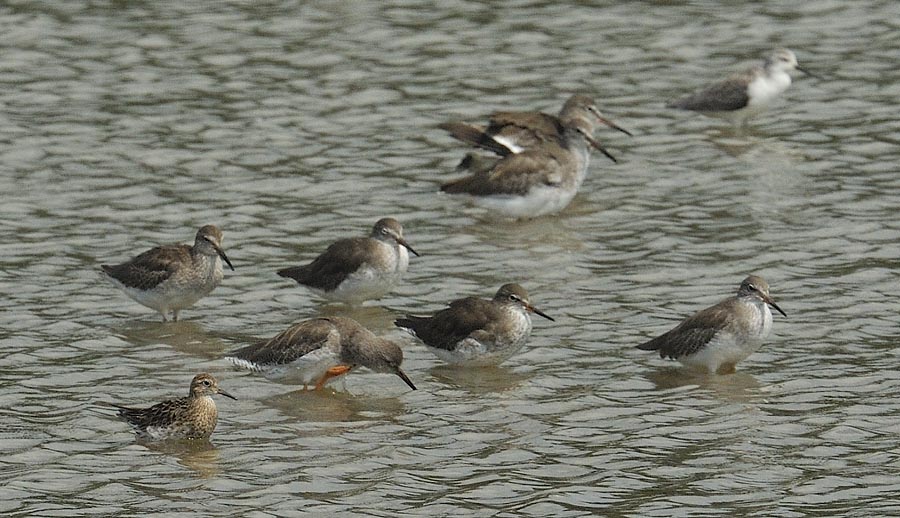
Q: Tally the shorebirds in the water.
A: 9